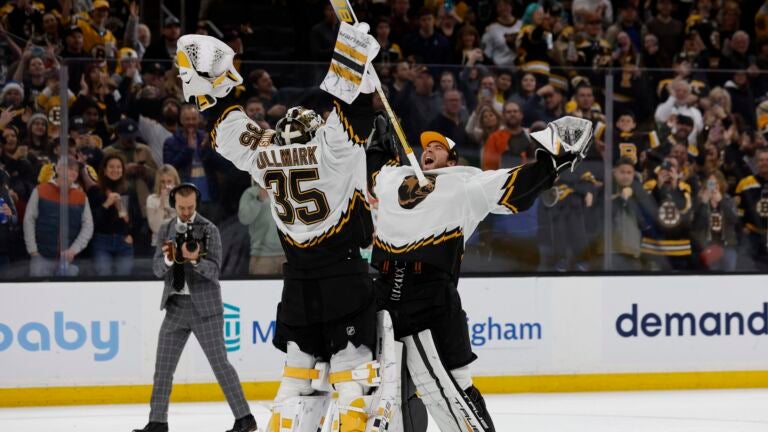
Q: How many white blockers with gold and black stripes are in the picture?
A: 1